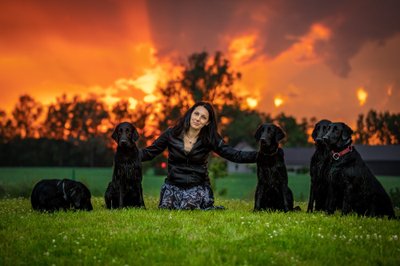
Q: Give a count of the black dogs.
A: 5